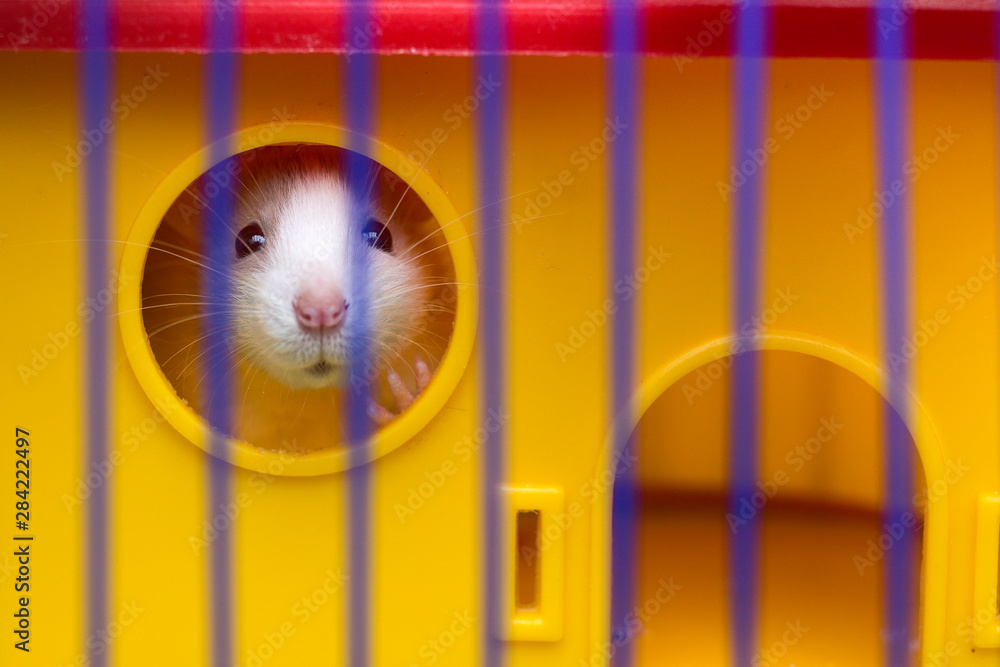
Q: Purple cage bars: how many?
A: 7